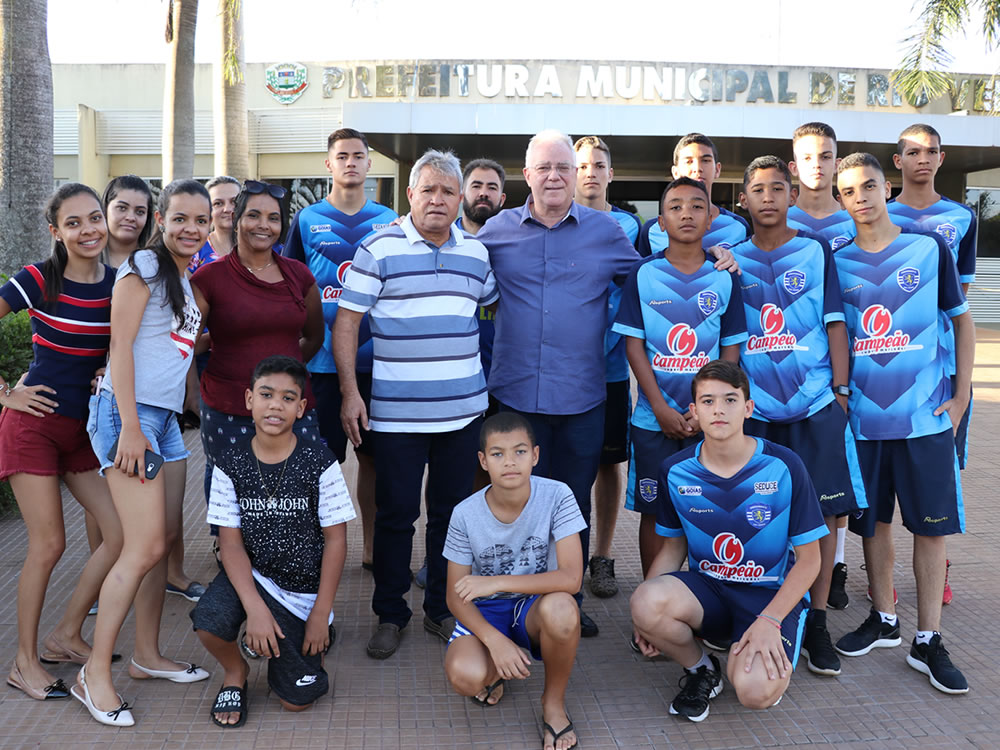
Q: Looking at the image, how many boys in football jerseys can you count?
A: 9